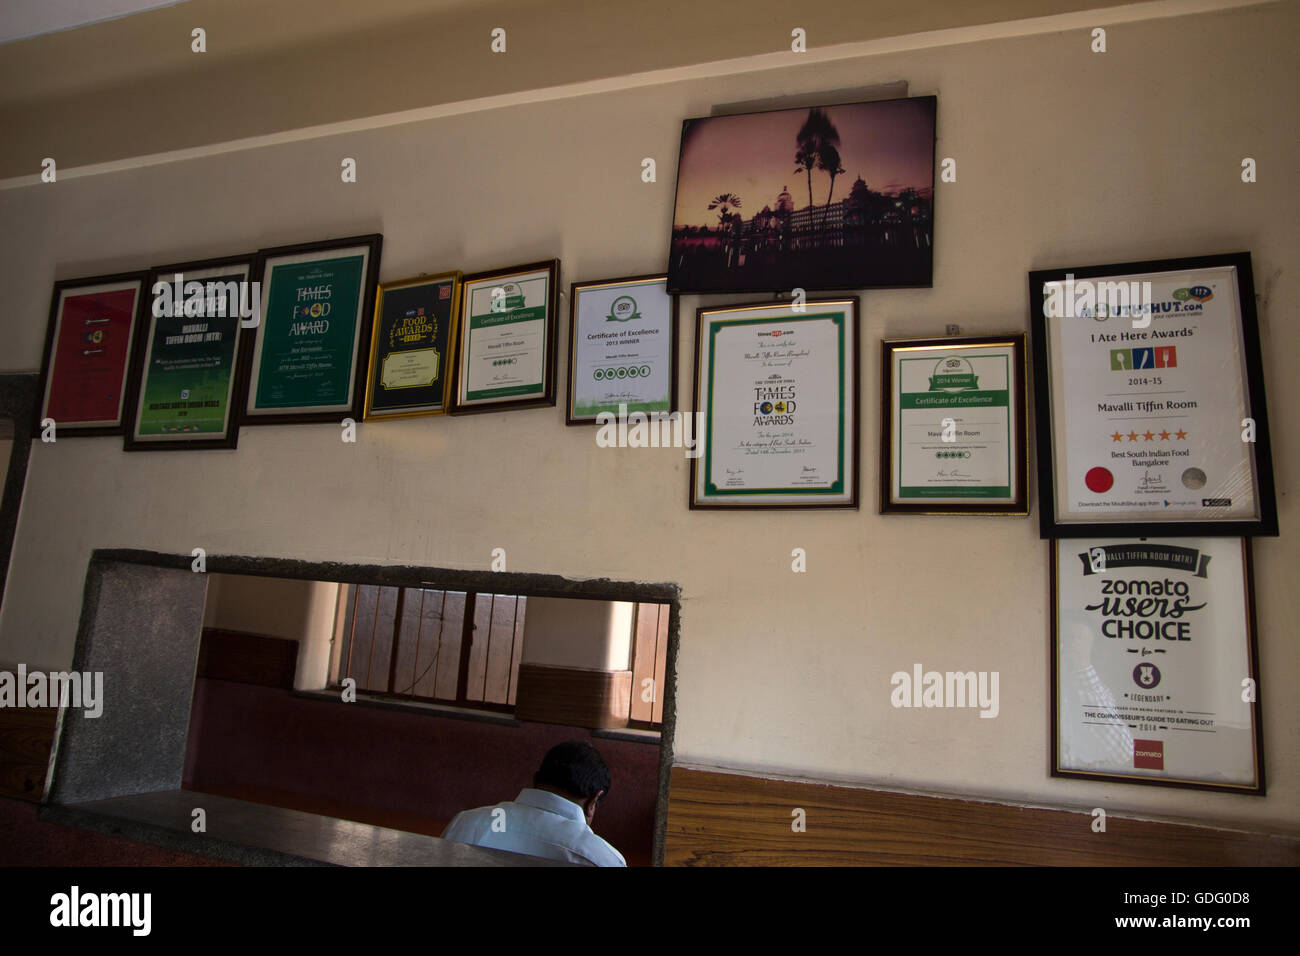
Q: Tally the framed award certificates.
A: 10